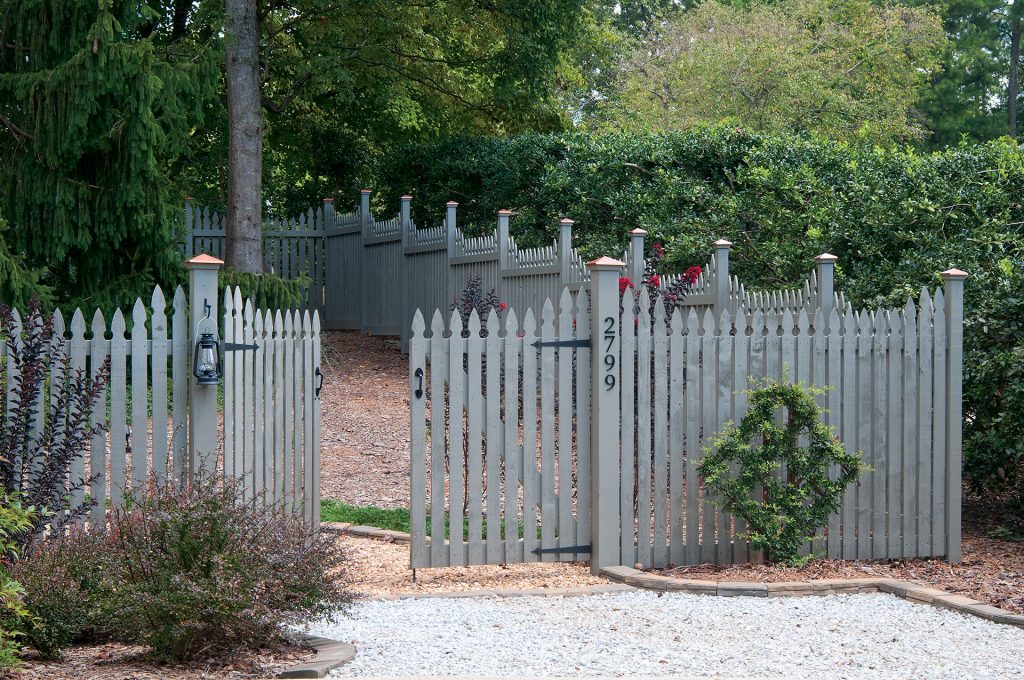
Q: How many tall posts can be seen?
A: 13